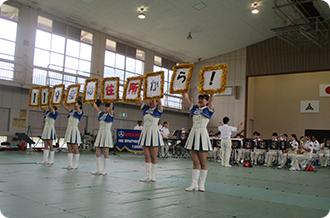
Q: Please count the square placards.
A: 10